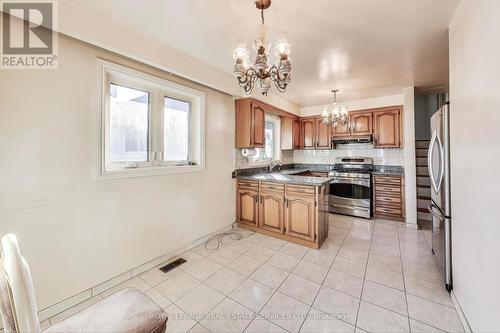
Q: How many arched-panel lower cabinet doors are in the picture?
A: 3